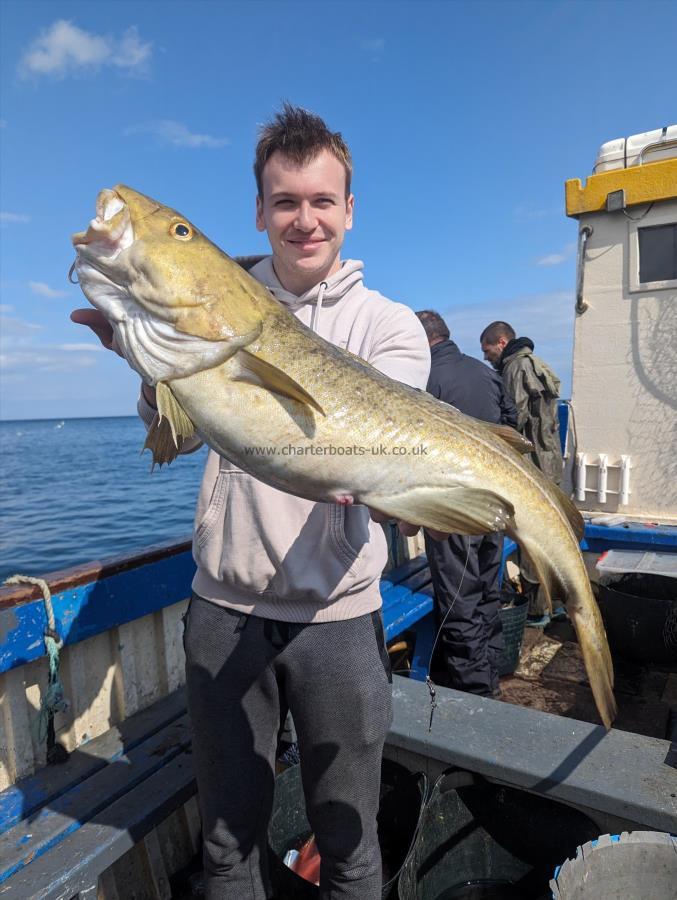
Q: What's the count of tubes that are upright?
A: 3